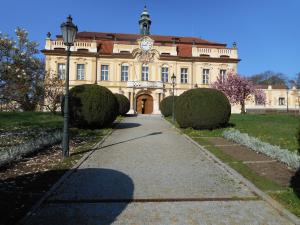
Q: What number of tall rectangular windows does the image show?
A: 9